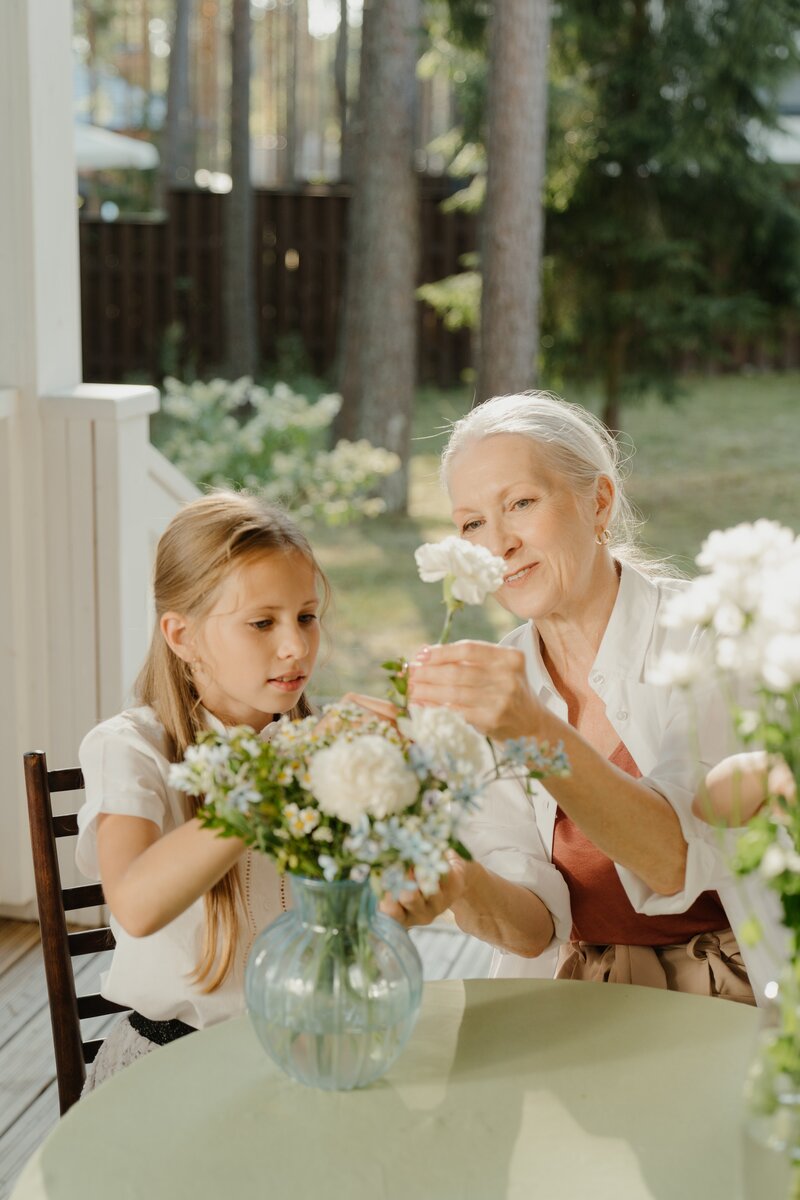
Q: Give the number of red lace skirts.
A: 0